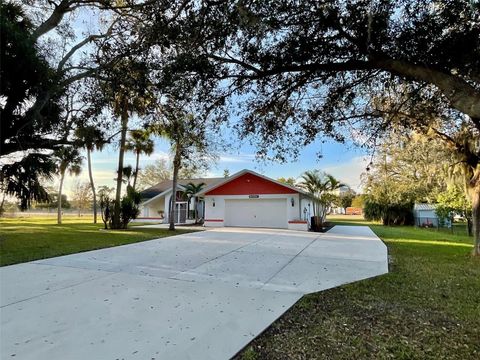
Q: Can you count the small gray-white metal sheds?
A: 1